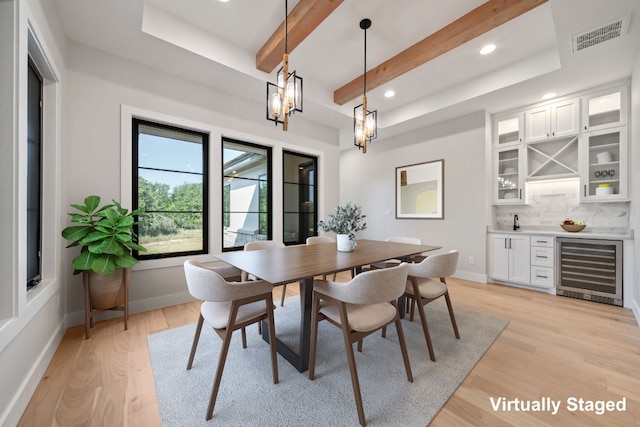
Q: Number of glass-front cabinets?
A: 4